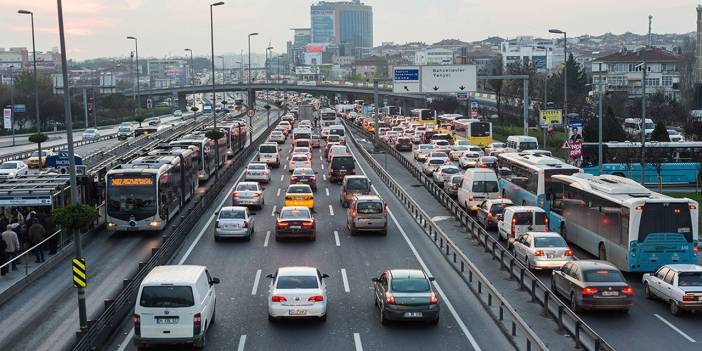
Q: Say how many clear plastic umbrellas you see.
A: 0